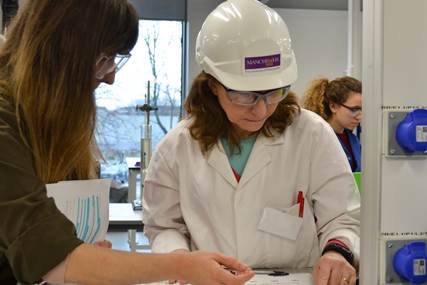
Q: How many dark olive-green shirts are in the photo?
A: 1